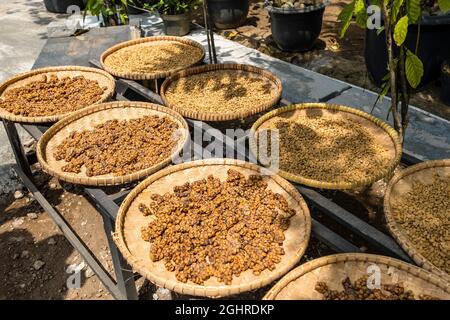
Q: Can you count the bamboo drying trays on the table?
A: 8